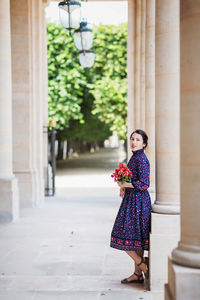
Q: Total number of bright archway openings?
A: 1